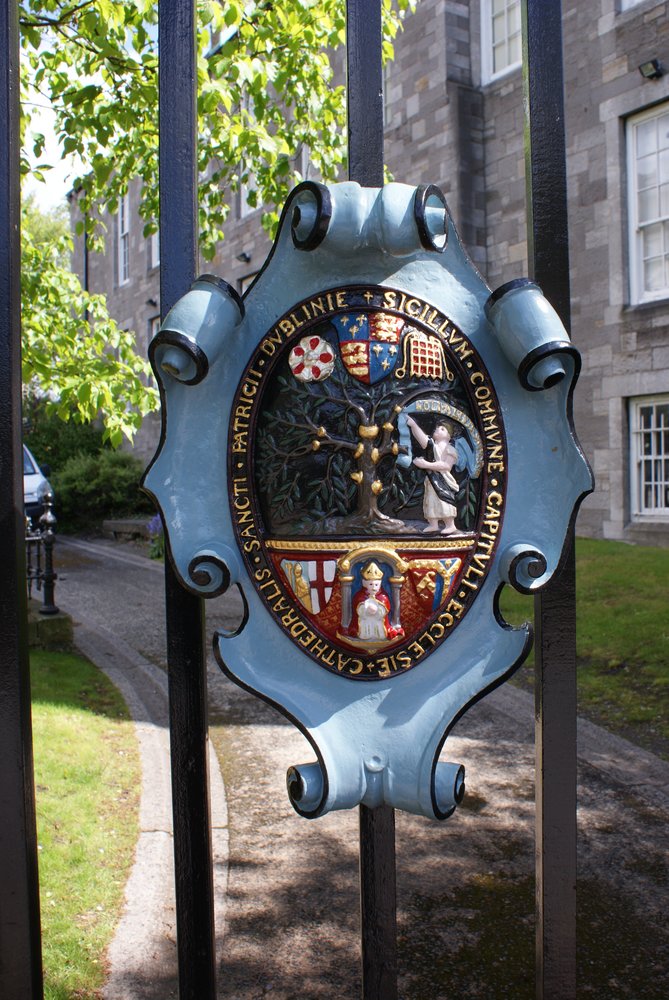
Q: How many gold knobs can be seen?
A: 10